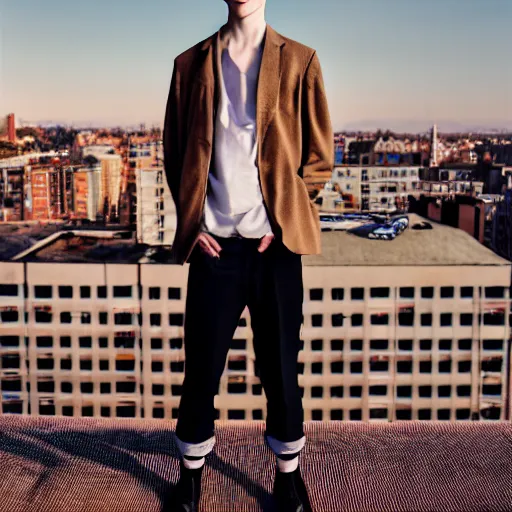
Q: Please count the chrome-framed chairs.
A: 0